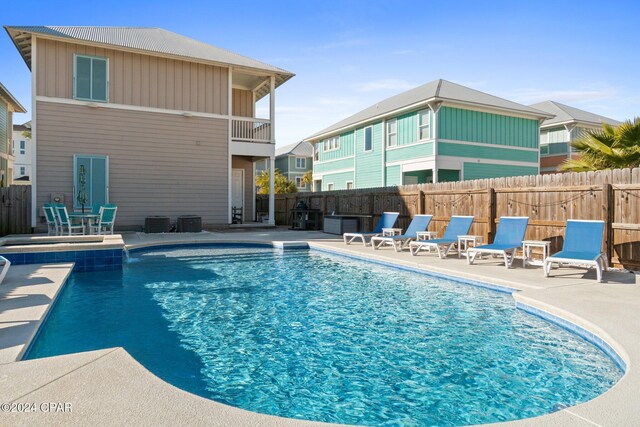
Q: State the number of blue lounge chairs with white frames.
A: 5